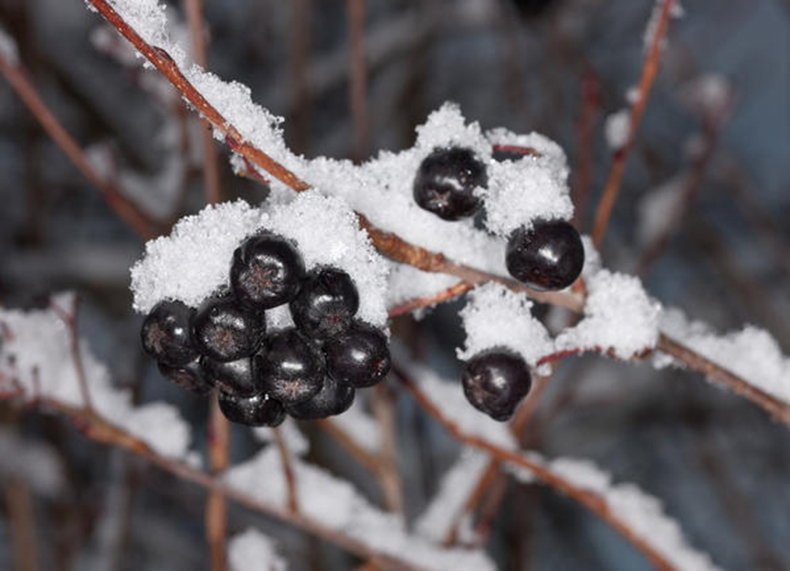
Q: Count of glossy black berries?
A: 13